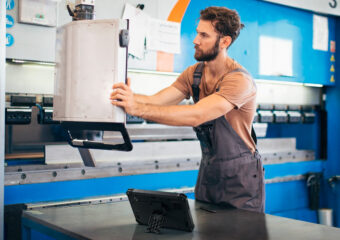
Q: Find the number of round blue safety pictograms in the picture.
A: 3